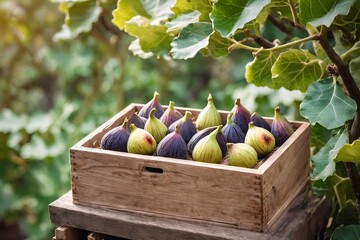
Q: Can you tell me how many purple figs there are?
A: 11